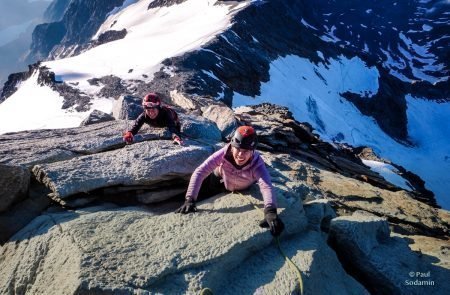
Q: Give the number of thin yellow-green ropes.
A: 1